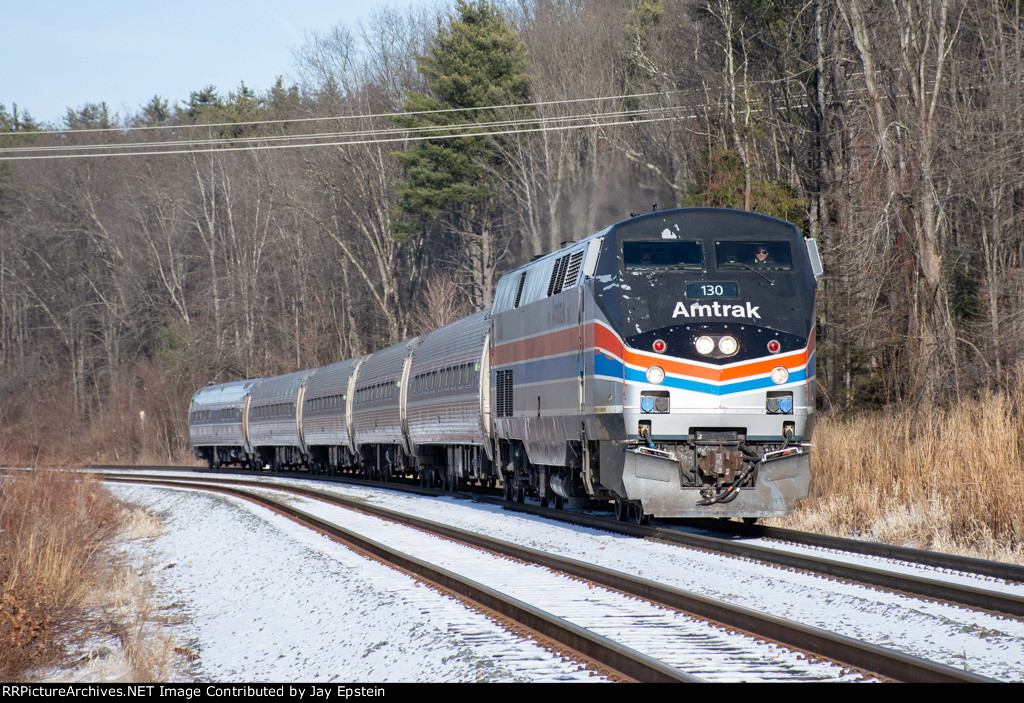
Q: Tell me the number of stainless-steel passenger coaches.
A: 5